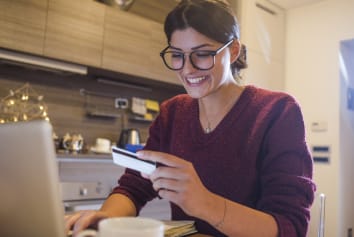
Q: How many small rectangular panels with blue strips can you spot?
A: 2